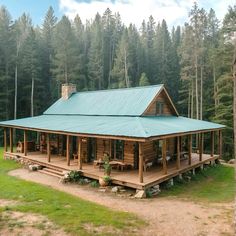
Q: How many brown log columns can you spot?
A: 13